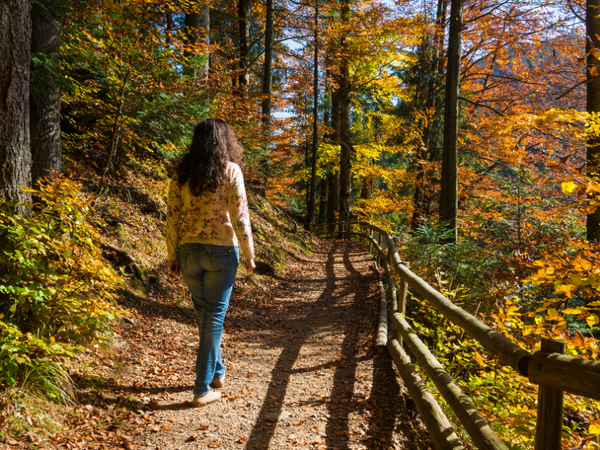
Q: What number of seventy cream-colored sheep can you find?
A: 0